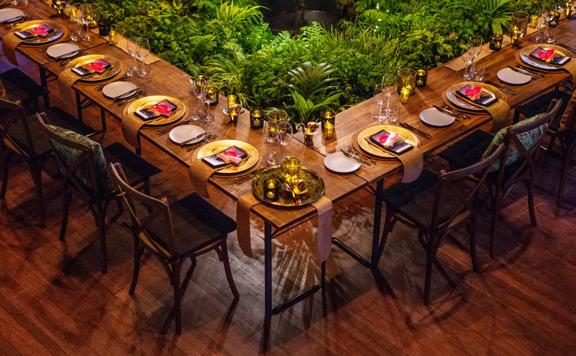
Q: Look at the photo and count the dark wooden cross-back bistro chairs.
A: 7